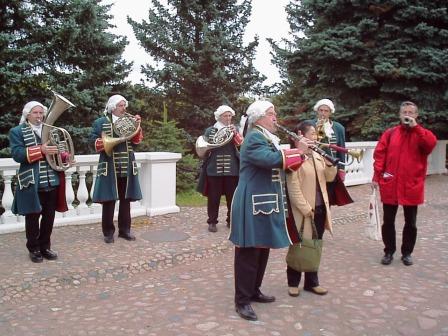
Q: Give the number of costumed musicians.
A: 5